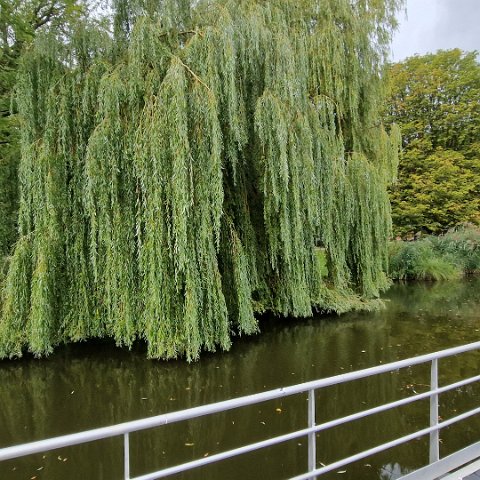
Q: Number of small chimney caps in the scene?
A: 0